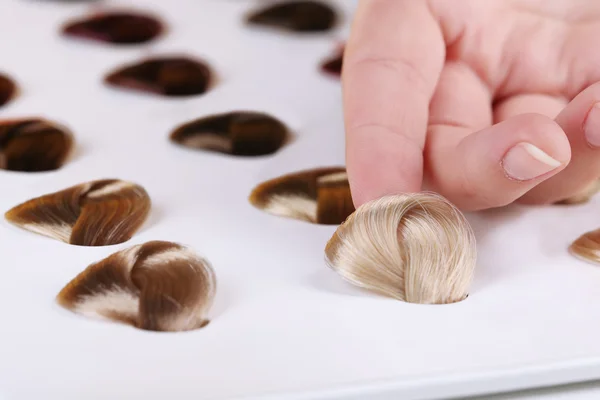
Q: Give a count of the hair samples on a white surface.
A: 13